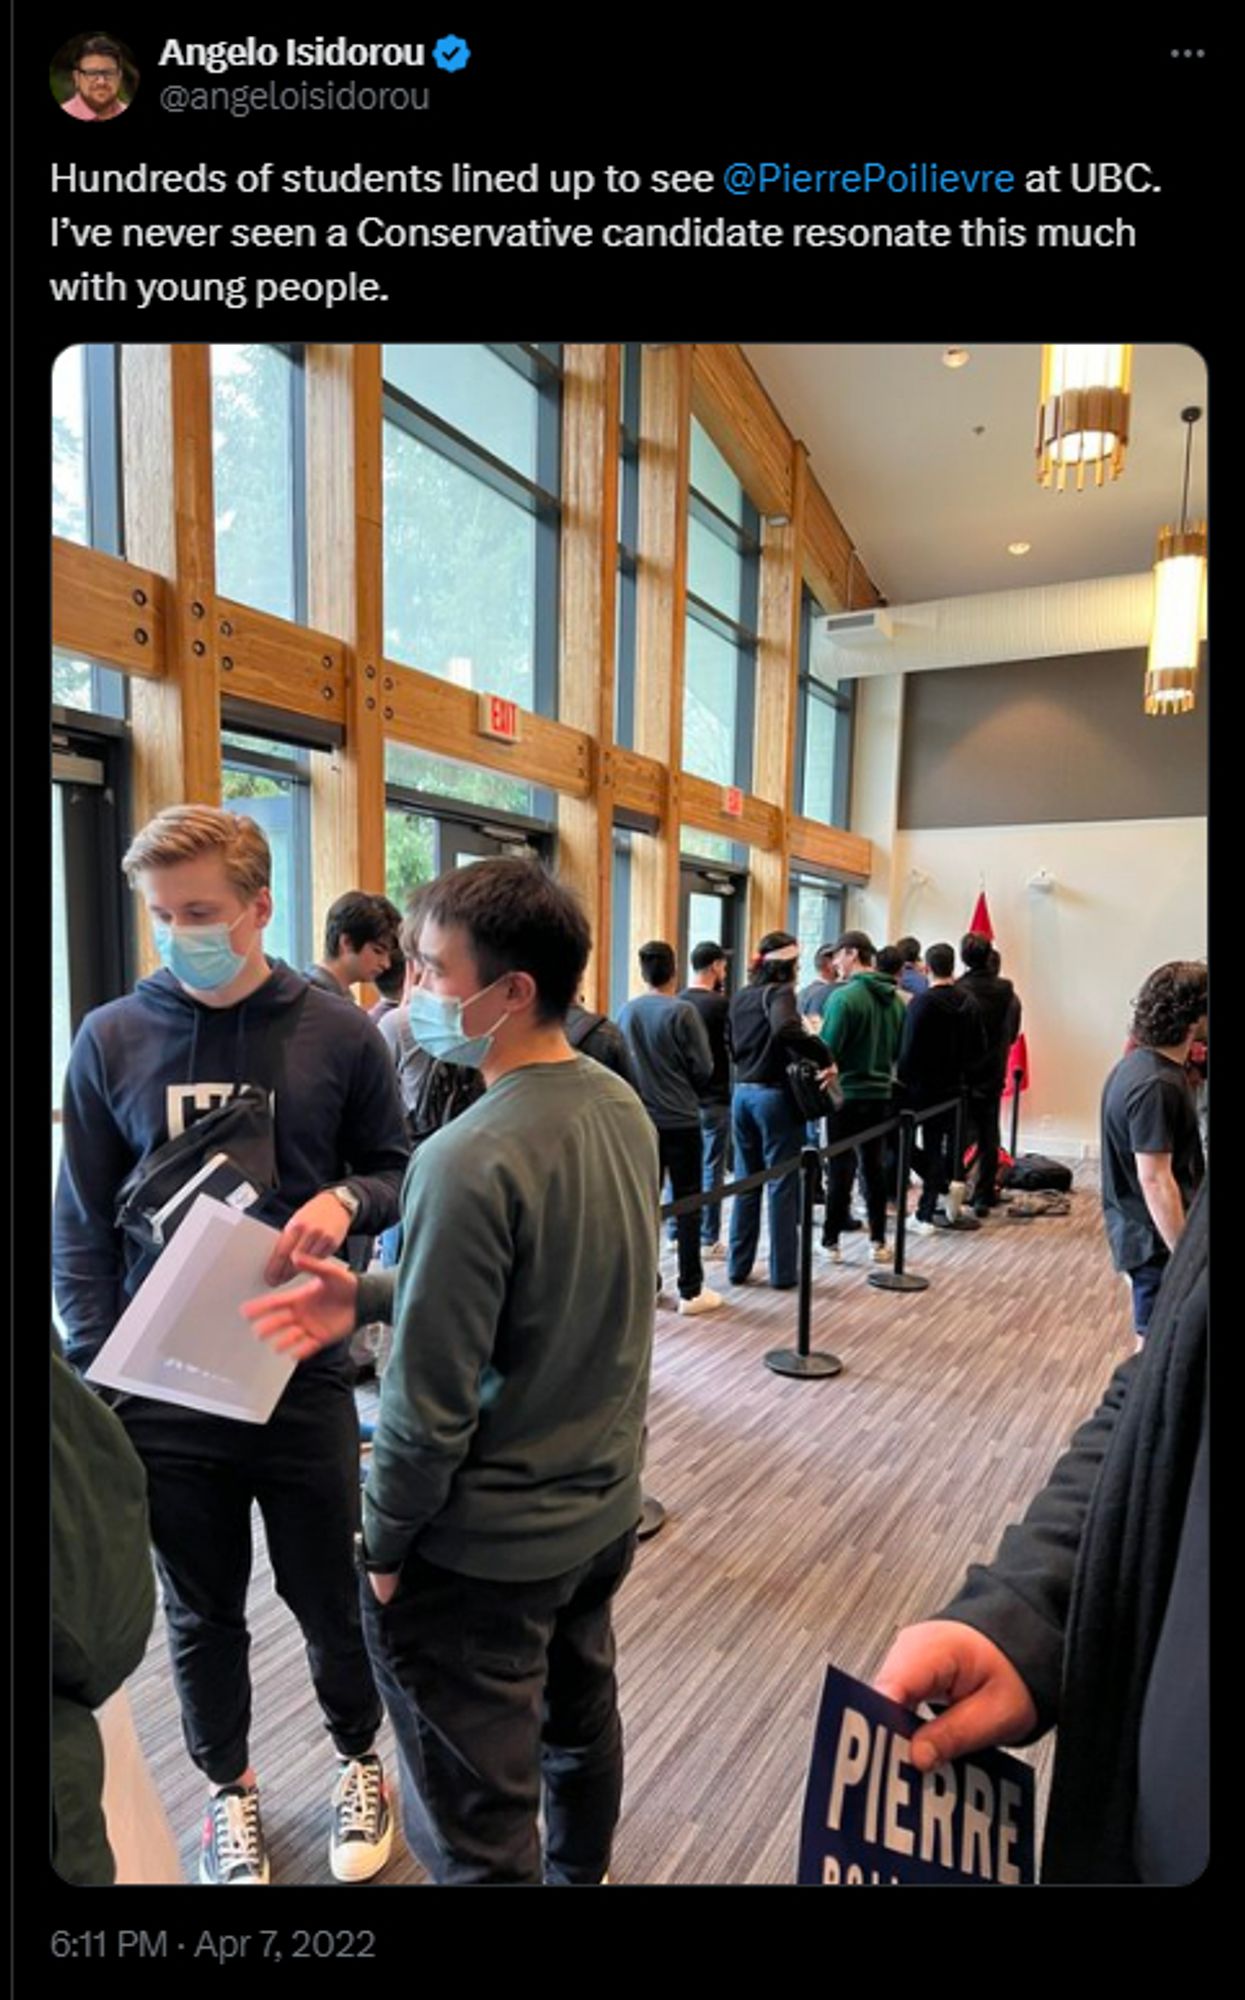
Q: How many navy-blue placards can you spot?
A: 1